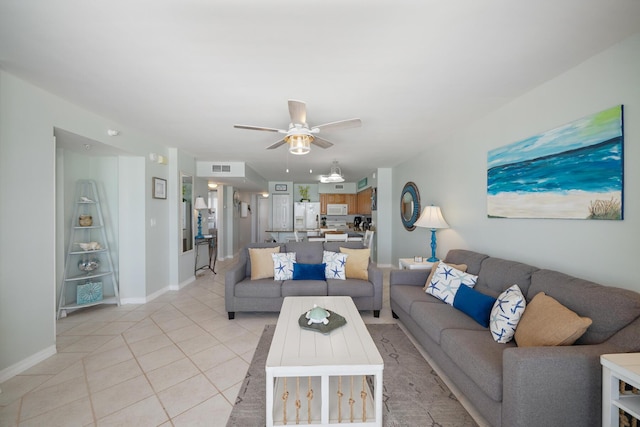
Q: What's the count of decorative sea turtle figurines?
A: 1